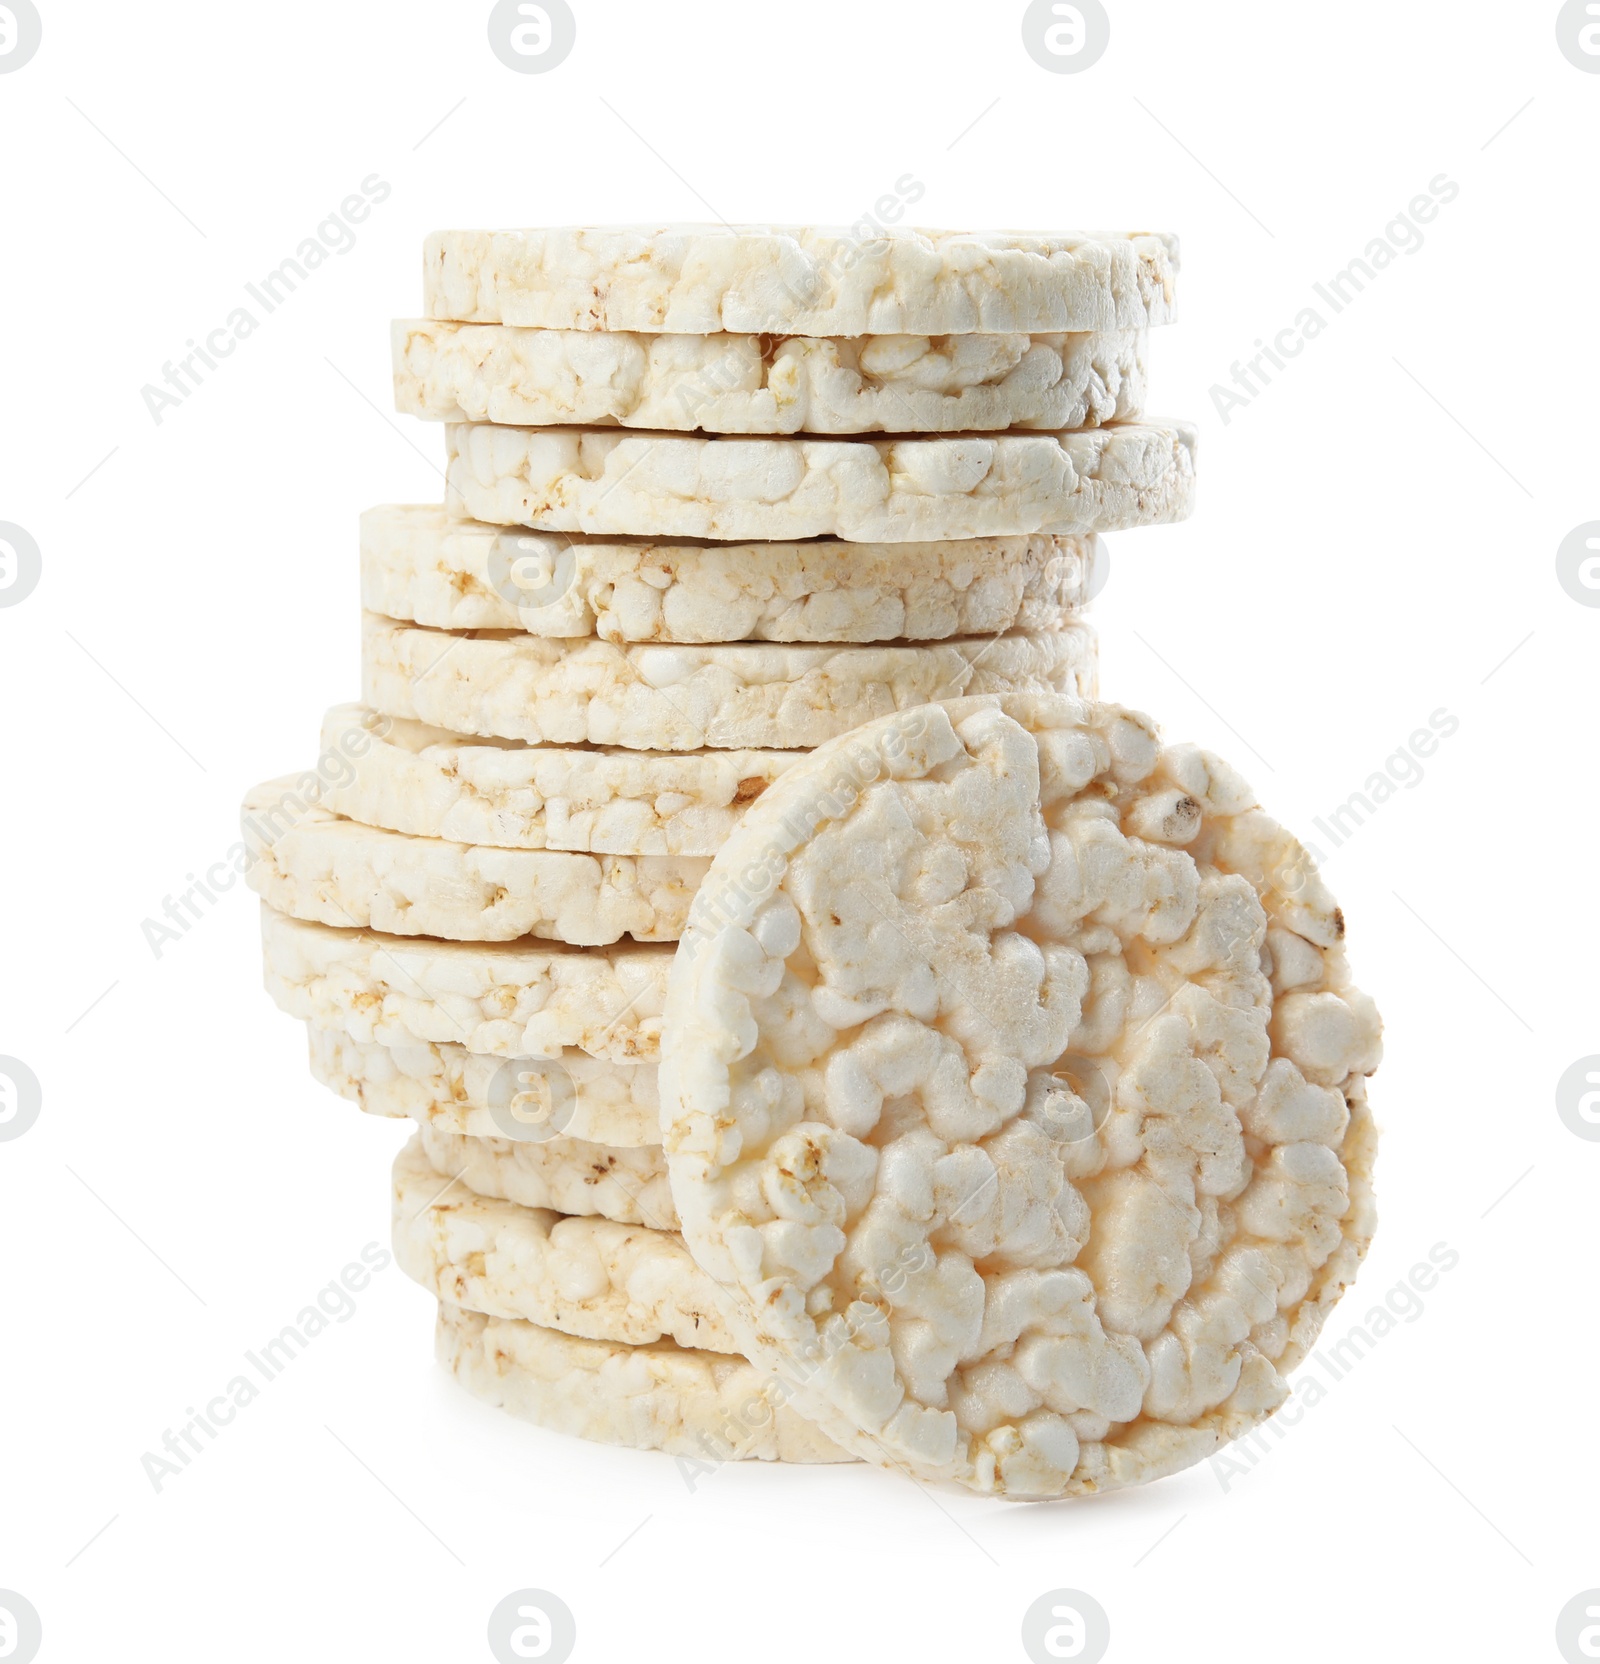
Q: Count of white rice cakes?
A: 13